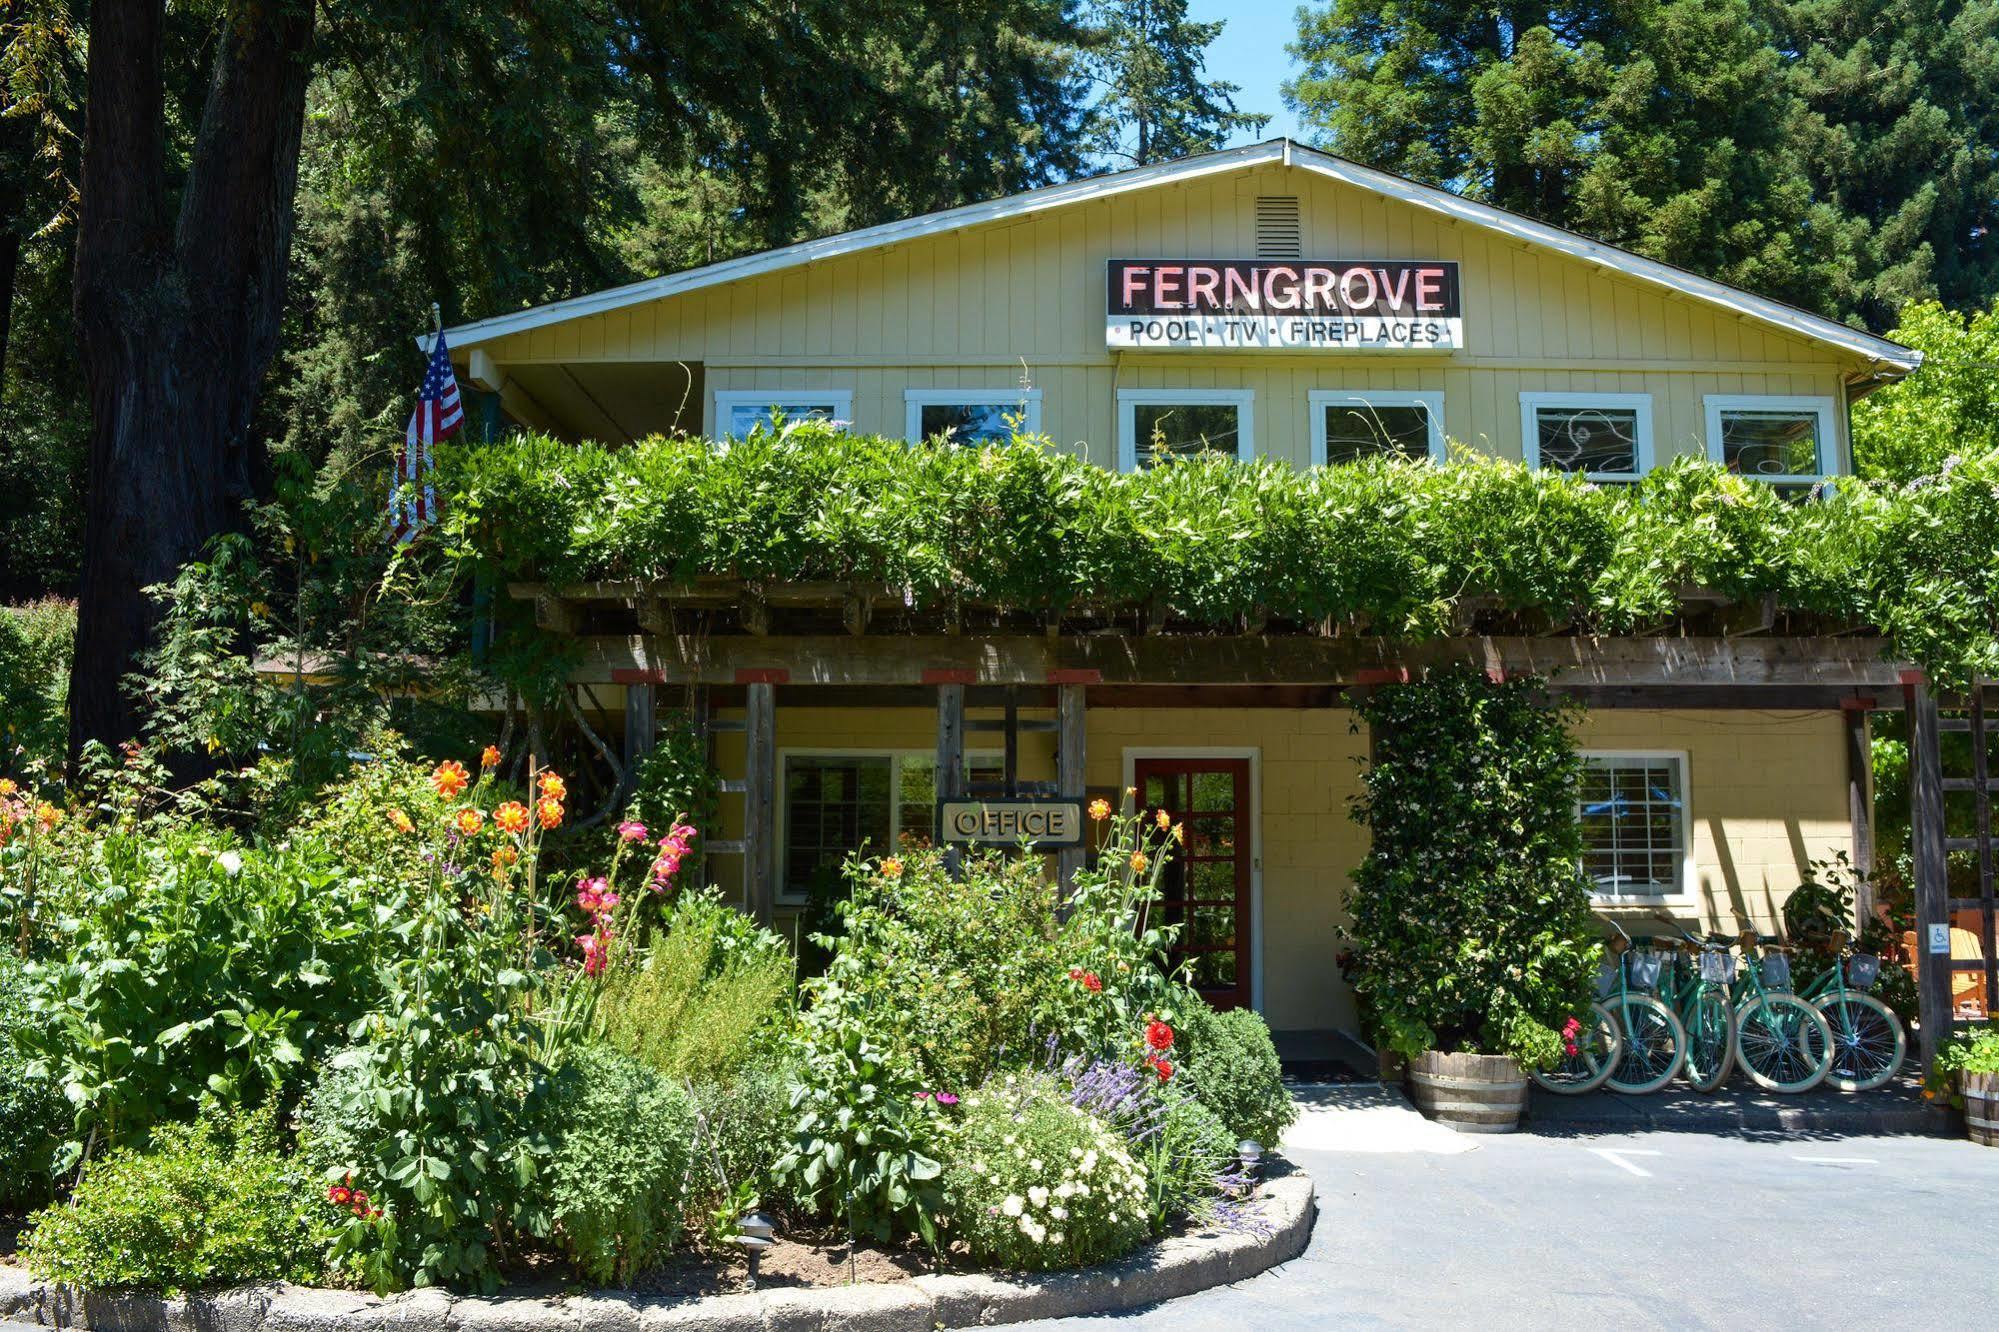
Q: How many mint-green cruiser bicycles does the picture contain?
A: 5